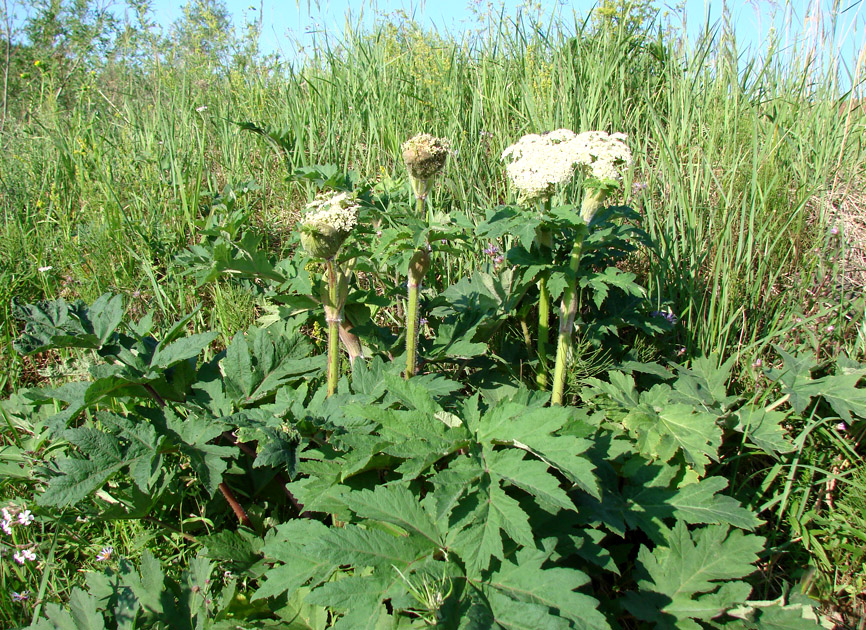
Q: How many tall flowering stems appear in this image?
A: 4